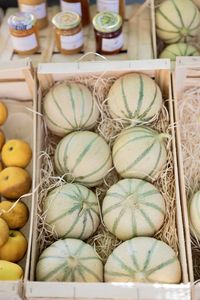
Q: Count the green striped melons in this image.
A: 11